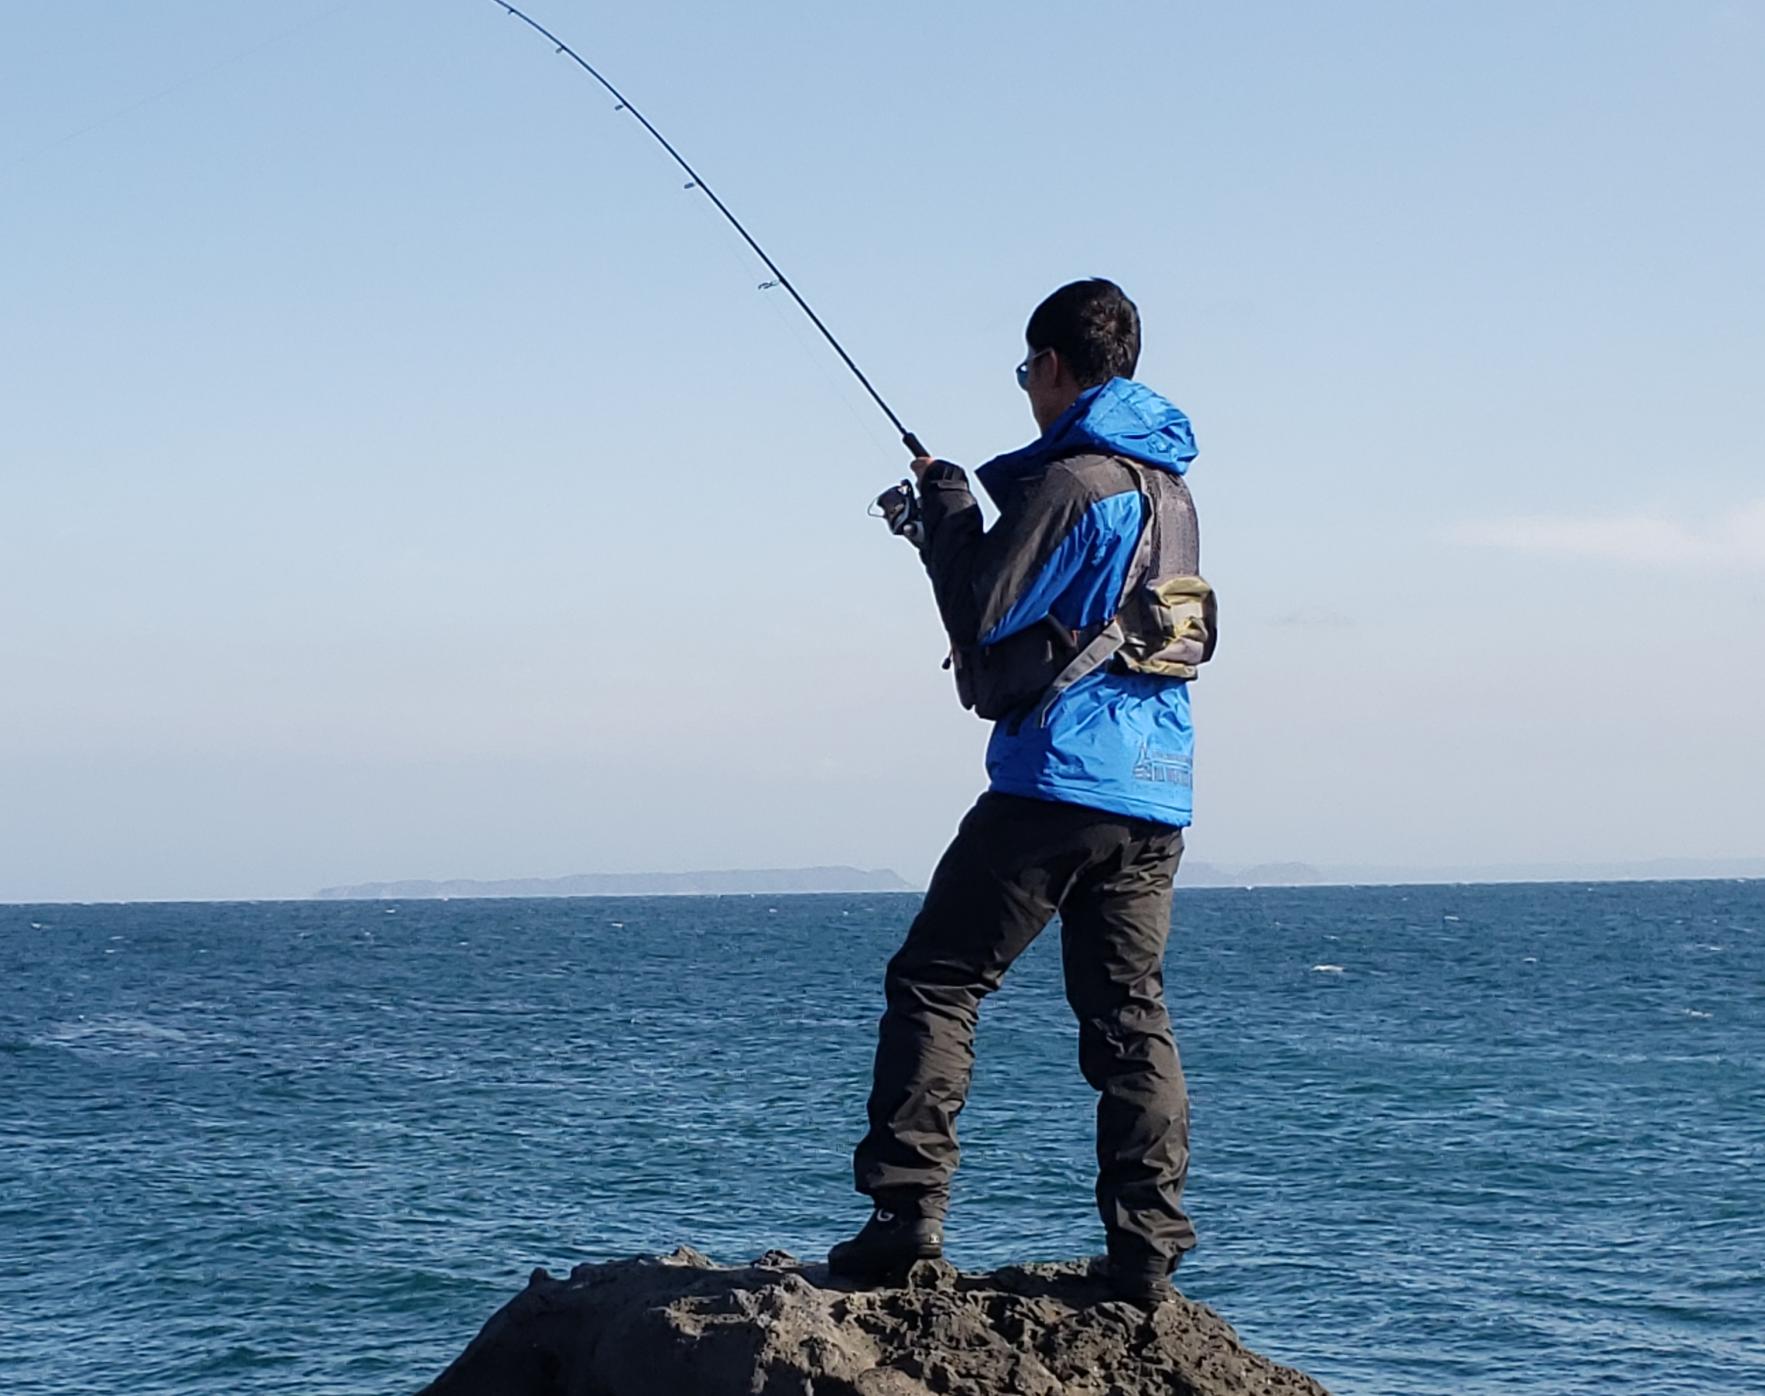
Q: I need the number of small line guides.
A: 5